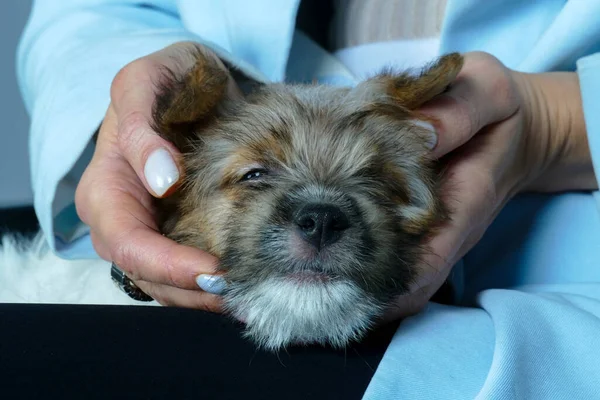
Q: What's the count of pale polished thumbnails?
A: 2